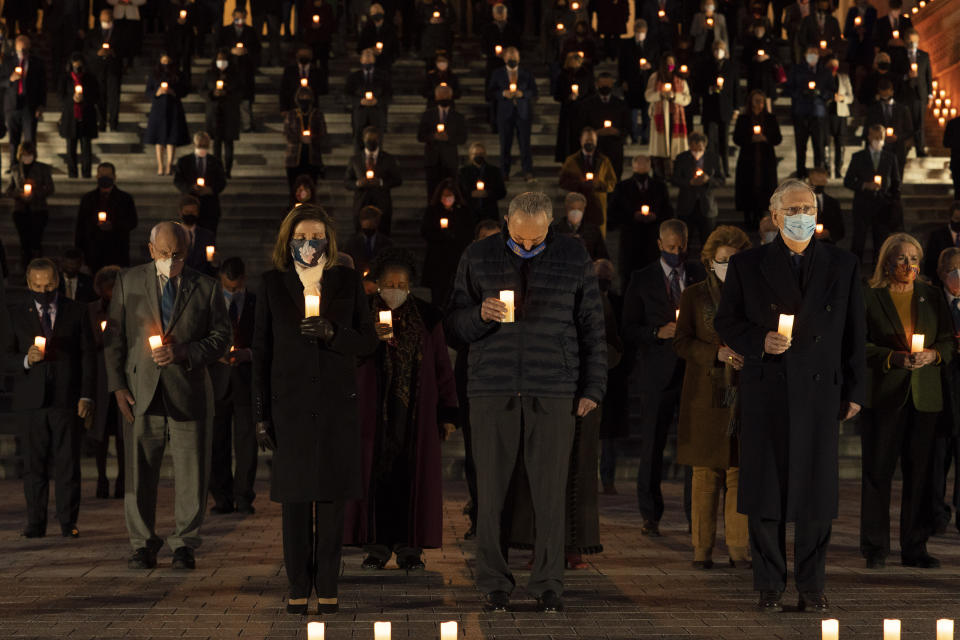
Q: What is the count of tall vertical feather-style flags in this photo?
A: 0